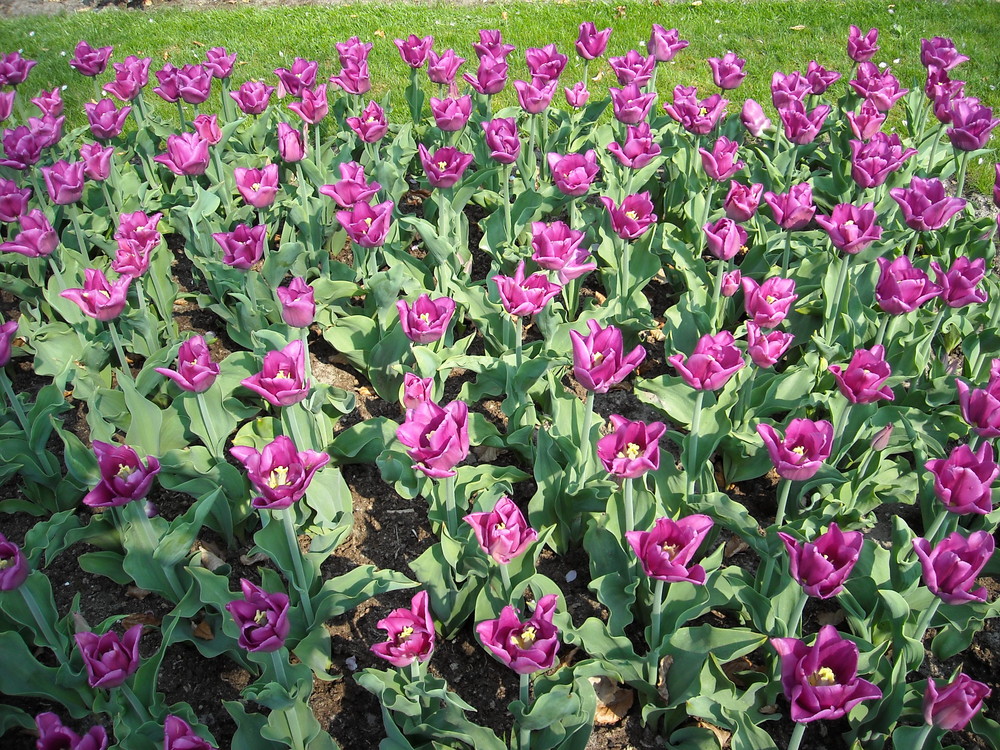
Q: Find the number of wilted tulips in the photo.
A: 0